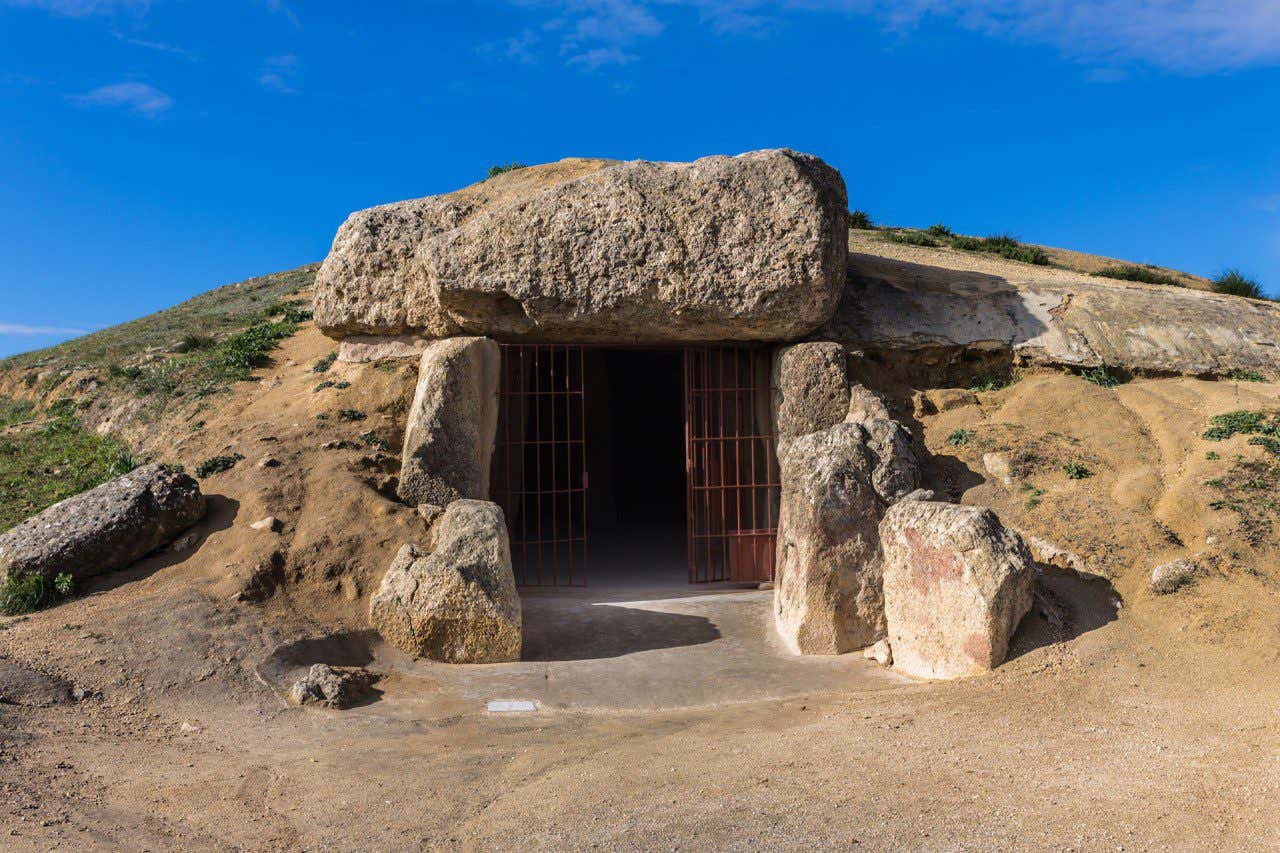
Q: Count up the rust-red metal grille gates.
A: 2